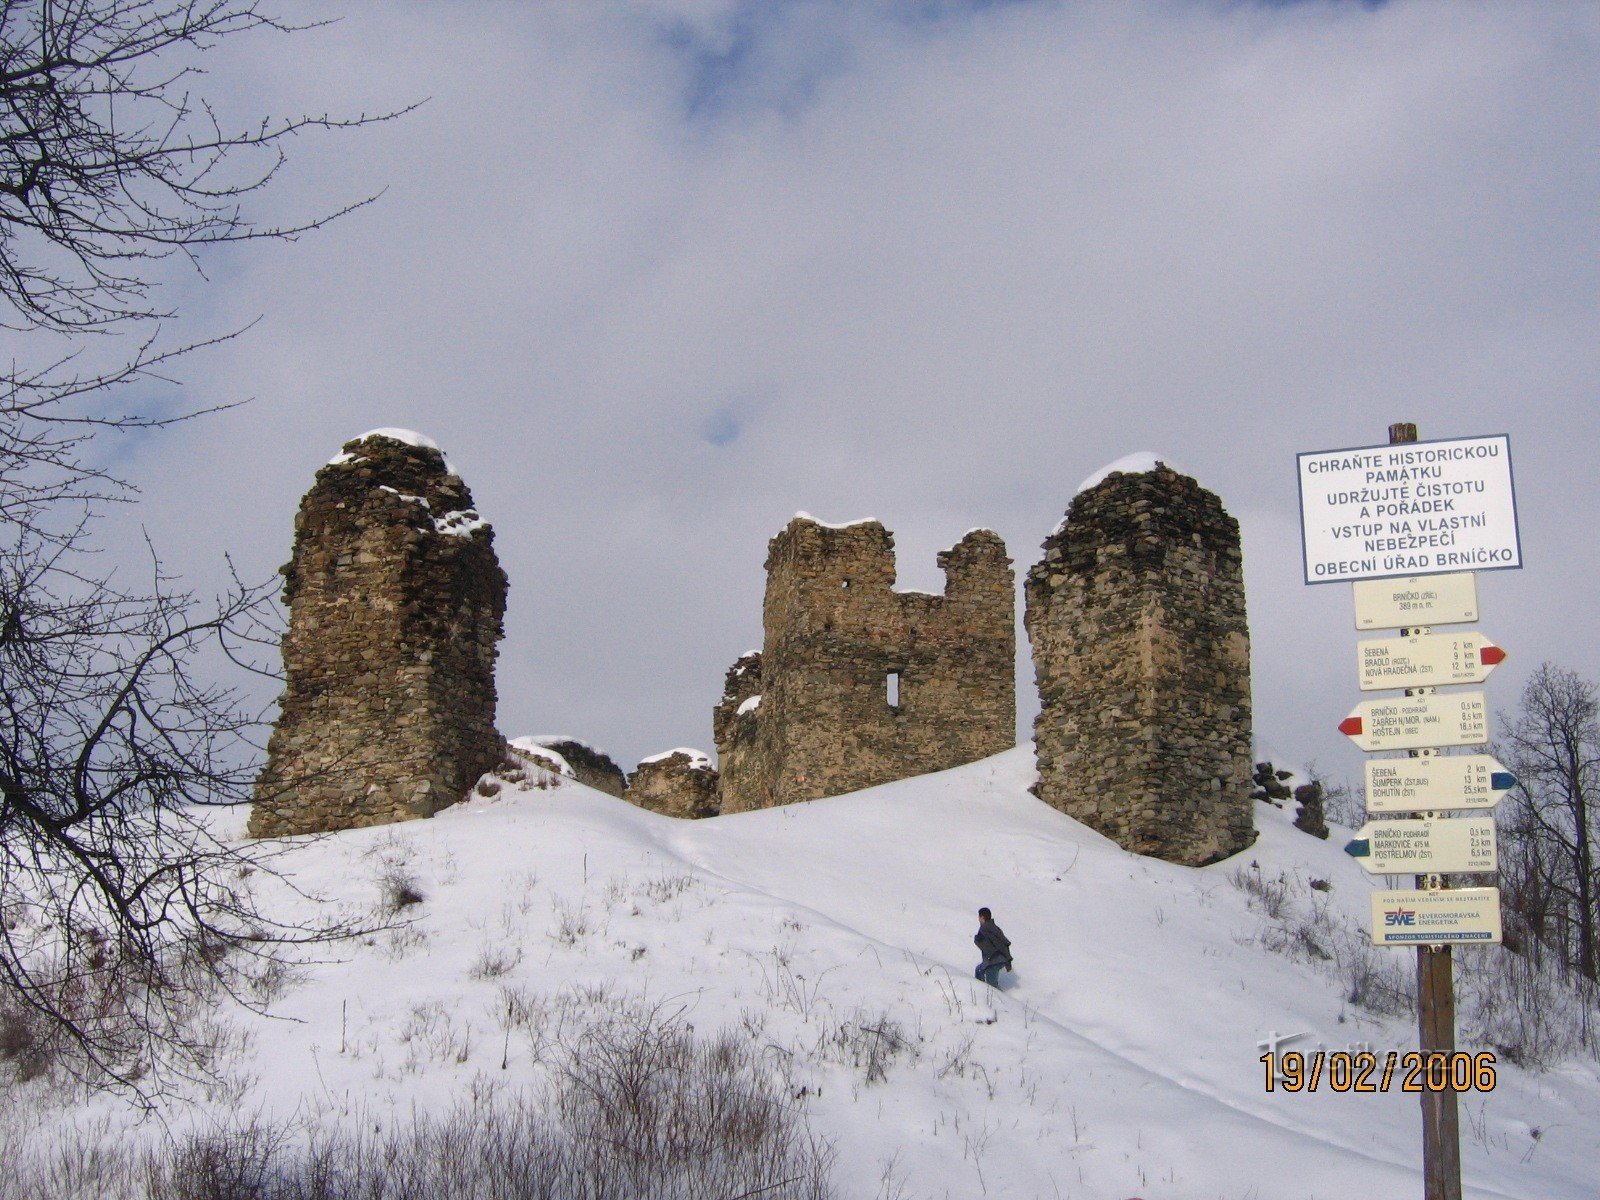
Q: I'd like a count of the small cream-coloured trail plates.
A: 6